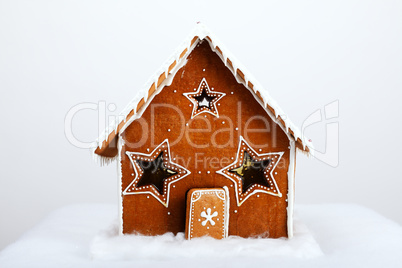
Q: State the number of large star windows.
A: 2